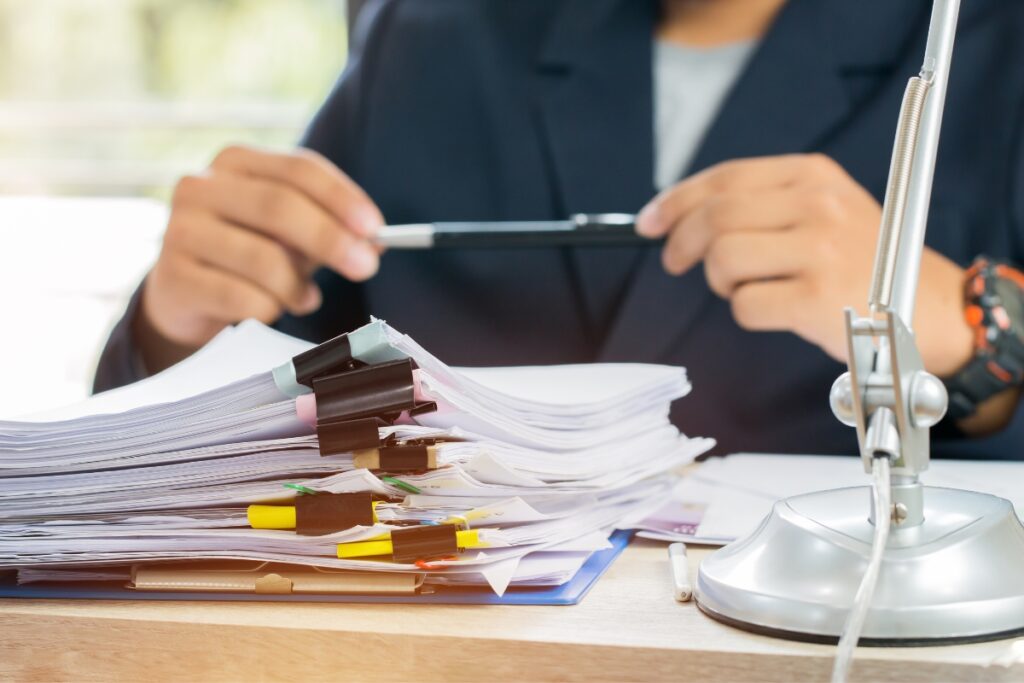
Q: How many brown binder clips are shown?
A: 6